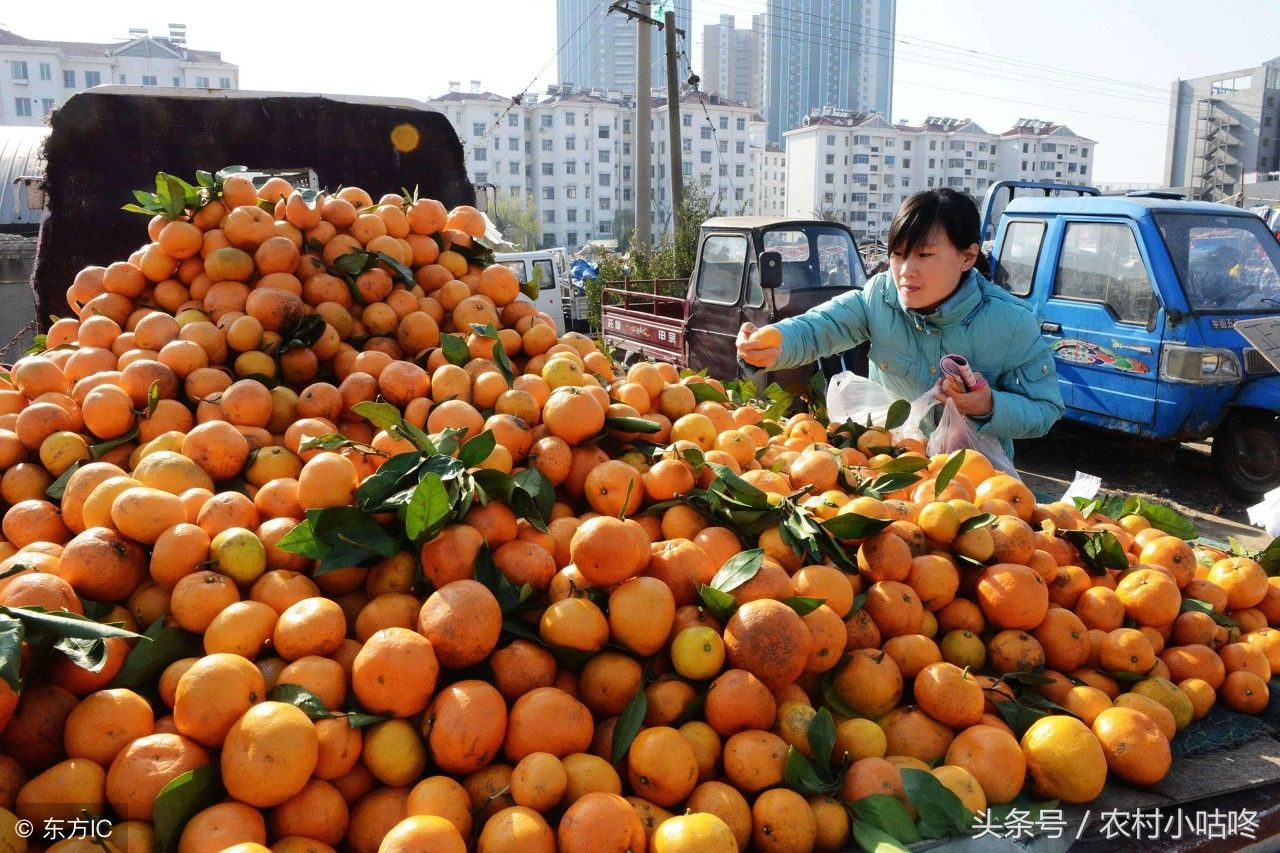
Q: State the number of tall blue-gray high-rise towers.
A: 2